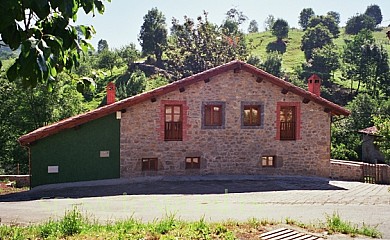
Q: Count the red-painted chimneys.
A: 2